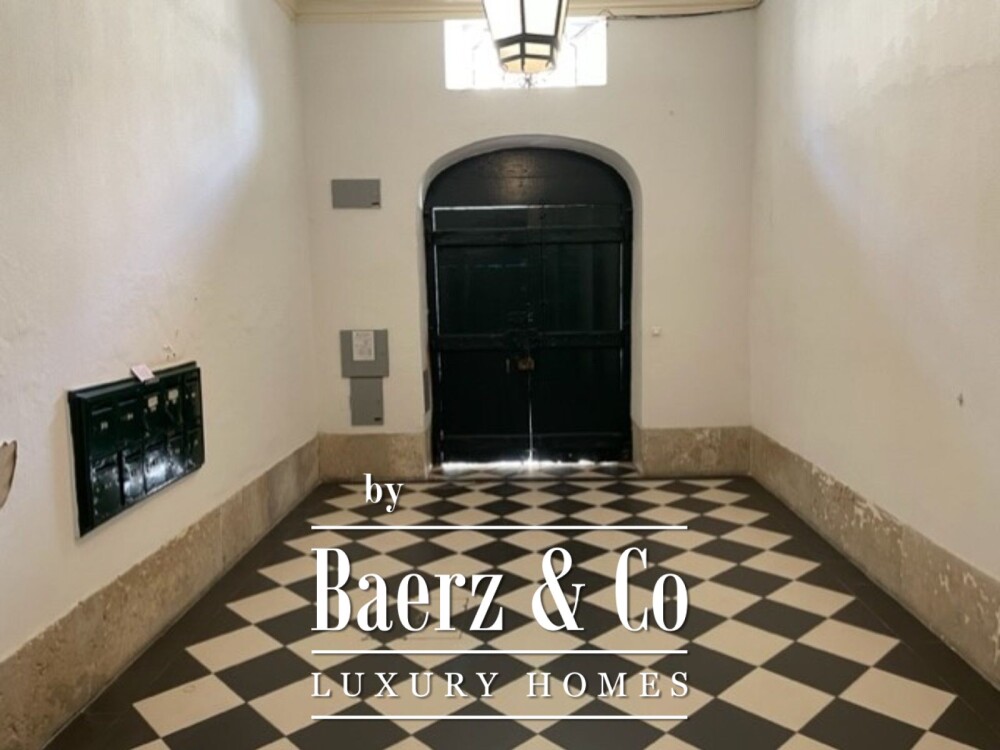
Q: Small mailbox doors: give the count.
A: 10